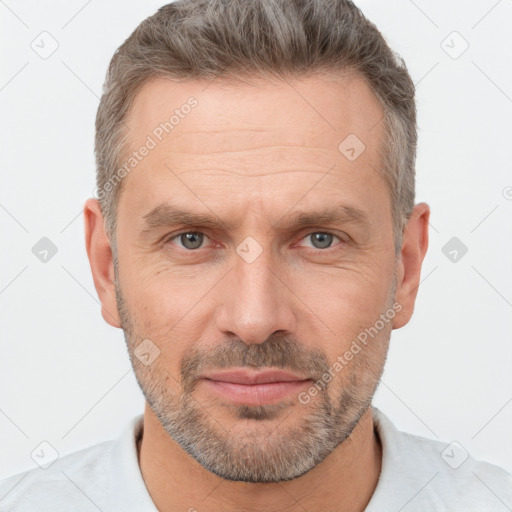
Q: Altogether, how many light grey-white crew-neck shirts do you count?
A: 1